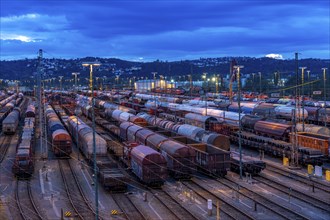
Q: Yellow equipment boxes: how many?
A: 3